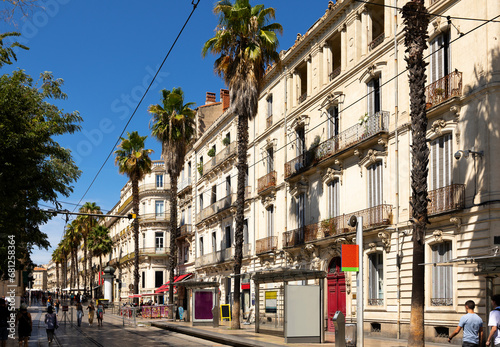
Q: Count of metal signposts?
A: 1